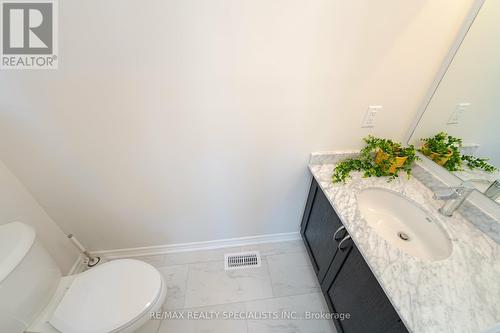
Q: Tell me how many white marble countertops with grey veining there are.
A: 1